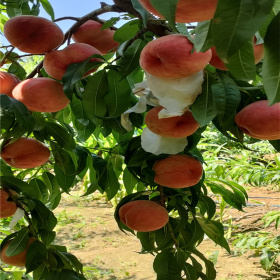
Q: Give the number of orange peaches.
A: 15